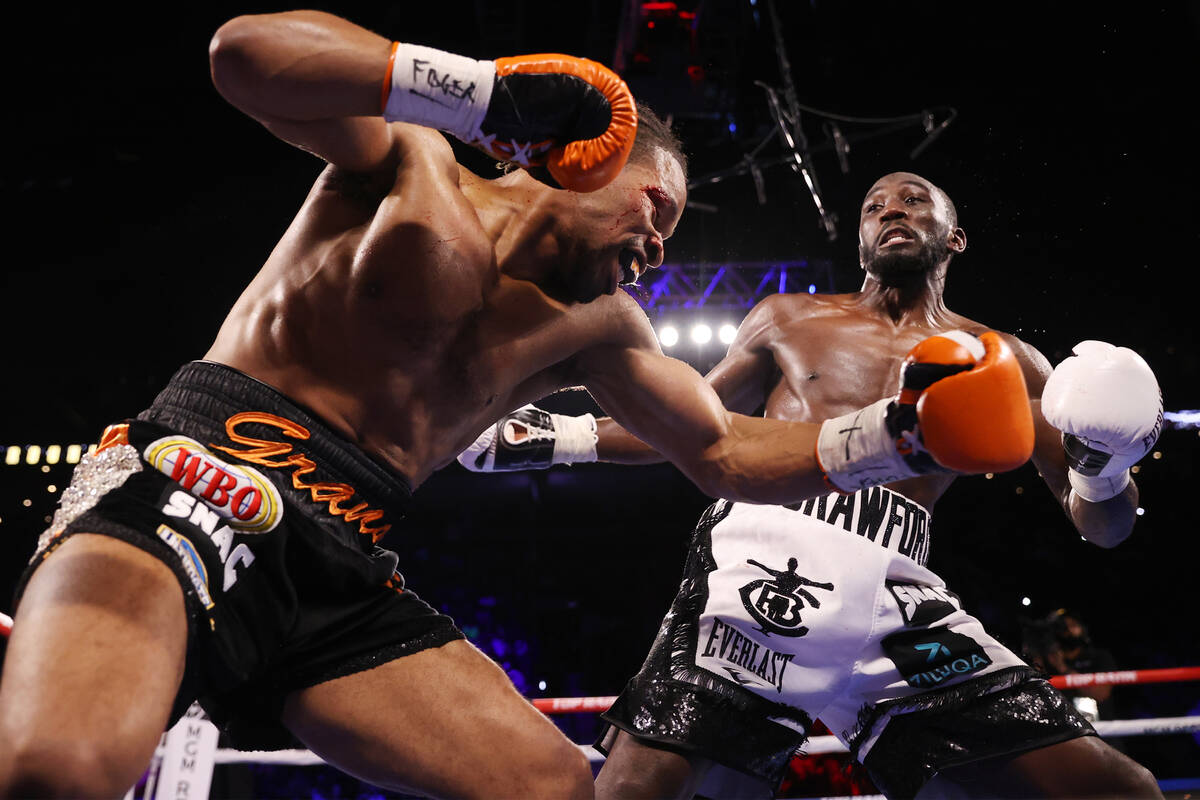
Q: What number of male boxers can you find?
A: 2